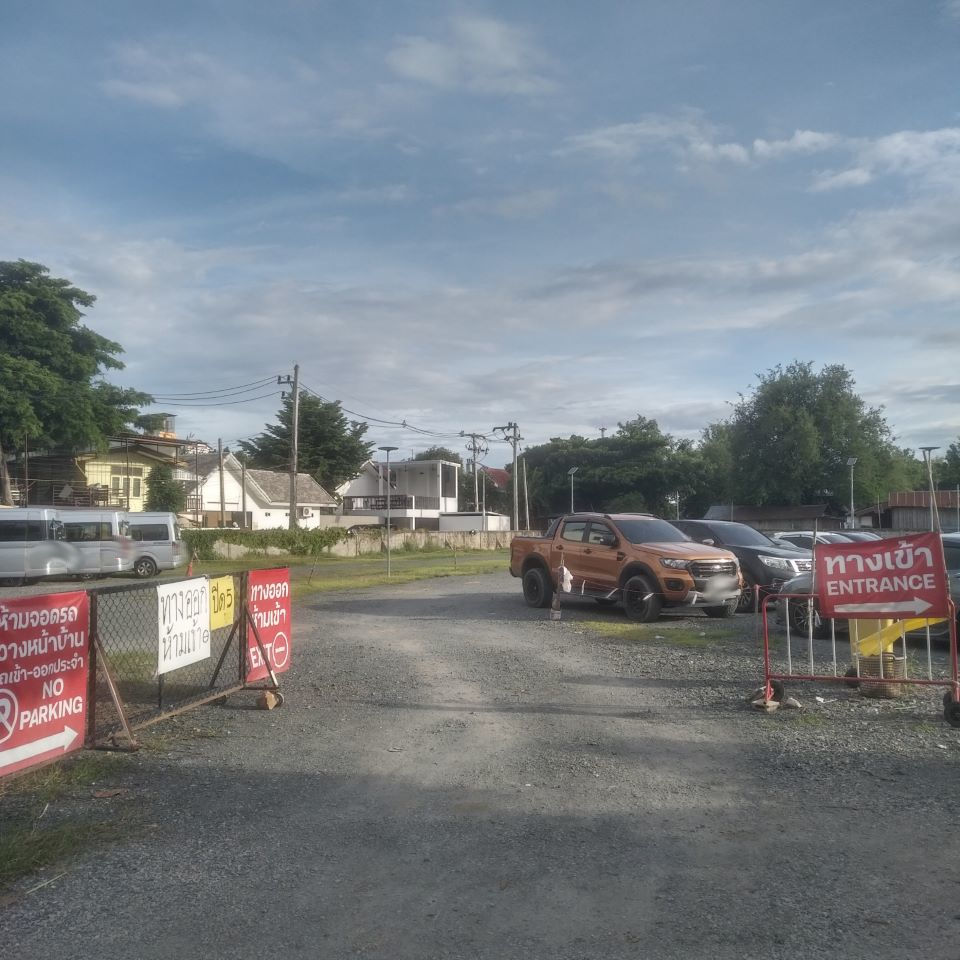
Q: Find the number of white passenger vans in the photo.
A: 3